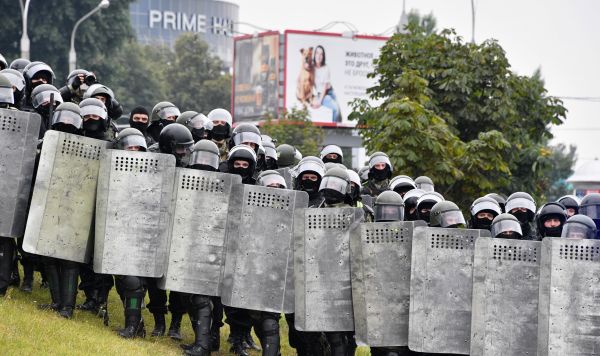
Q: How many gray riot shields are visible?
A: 10